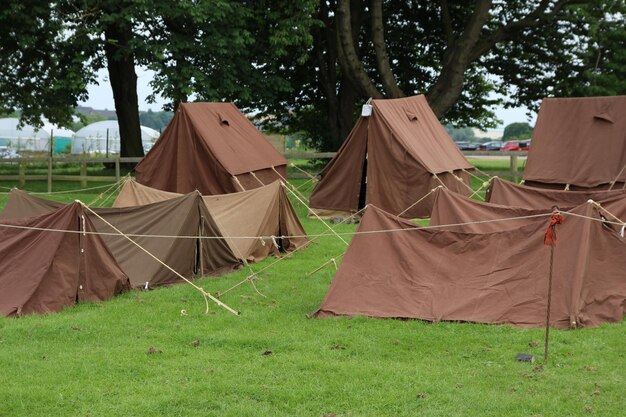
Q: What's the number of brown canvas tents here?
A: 9